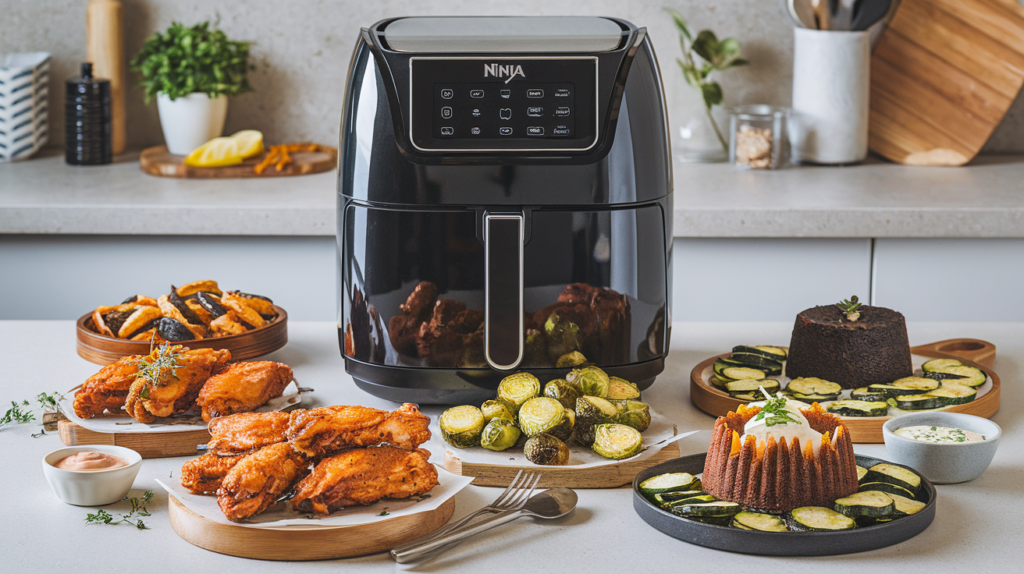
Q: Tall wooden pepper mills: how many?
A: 1